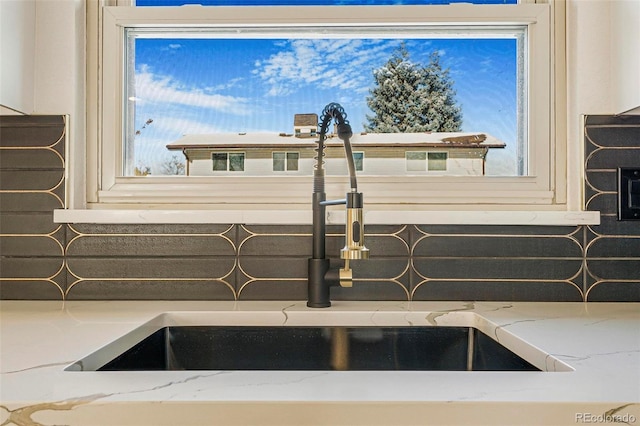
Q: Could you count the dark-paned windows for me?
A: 4